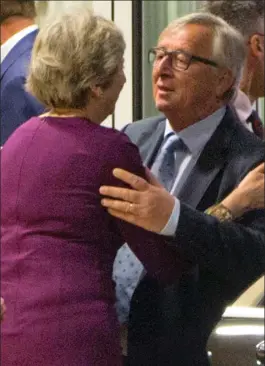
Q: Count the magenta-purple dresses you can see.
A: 1